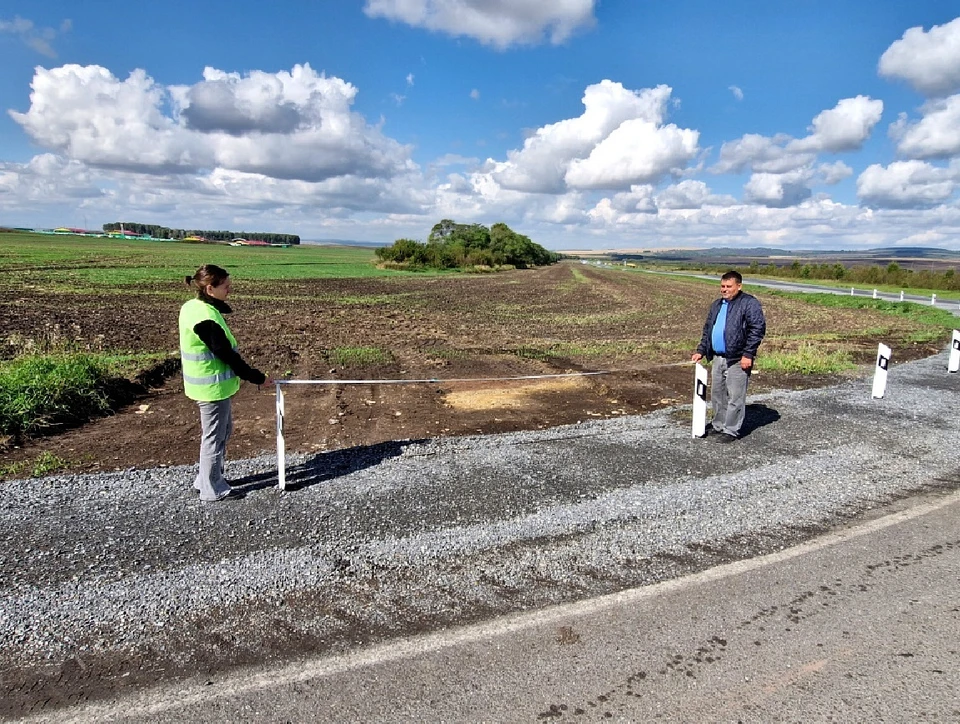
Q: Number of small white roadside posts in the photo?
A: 8